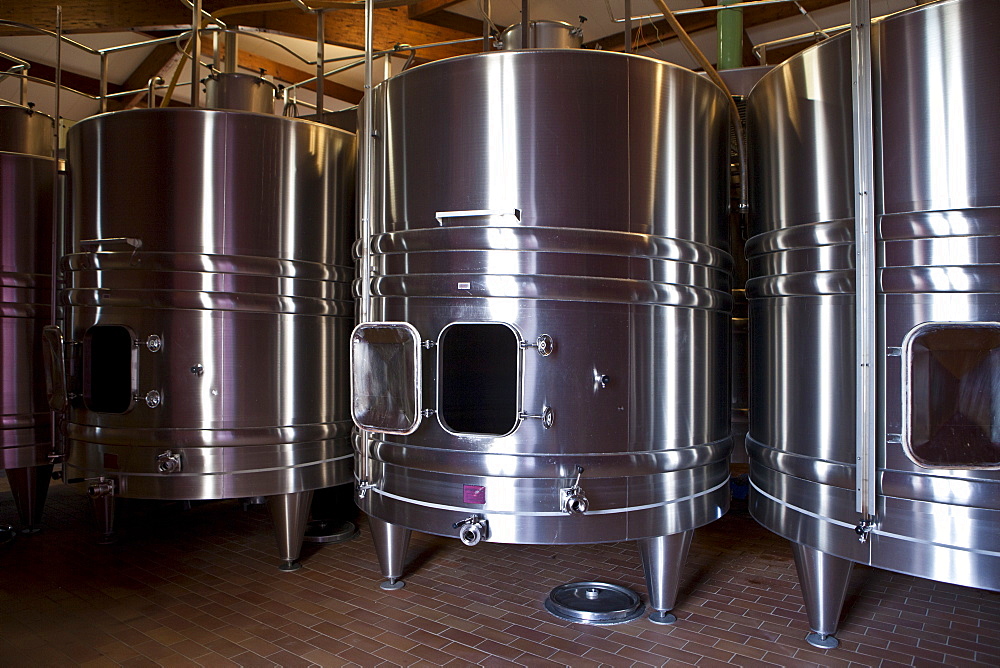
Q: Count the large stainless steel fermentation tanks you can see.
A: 4